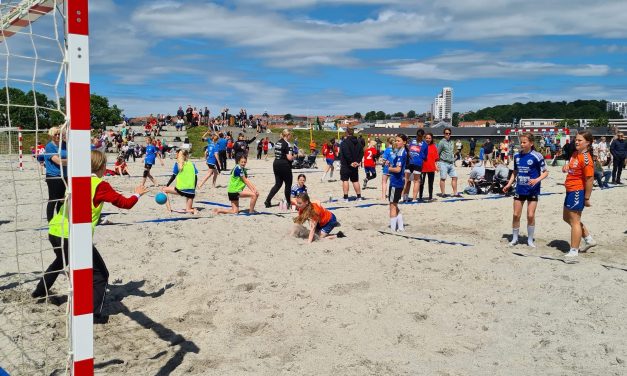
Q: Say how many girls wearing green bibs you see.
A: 3